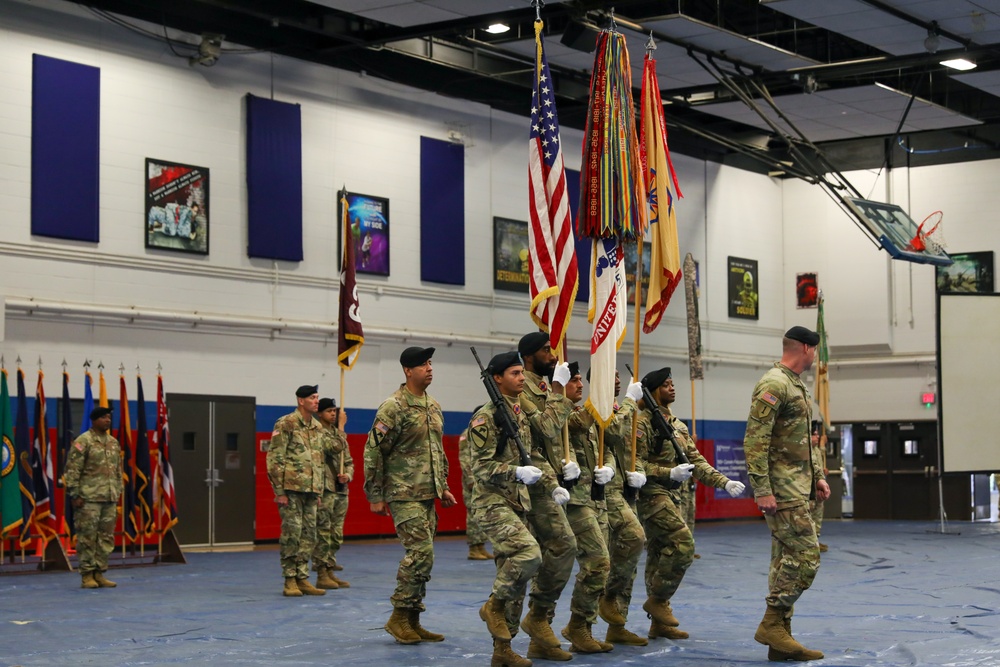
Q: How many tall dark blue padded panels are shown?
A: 4